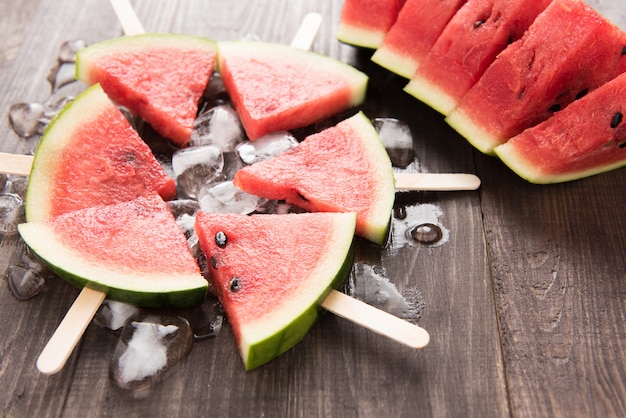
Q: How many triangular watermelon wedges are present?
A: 6